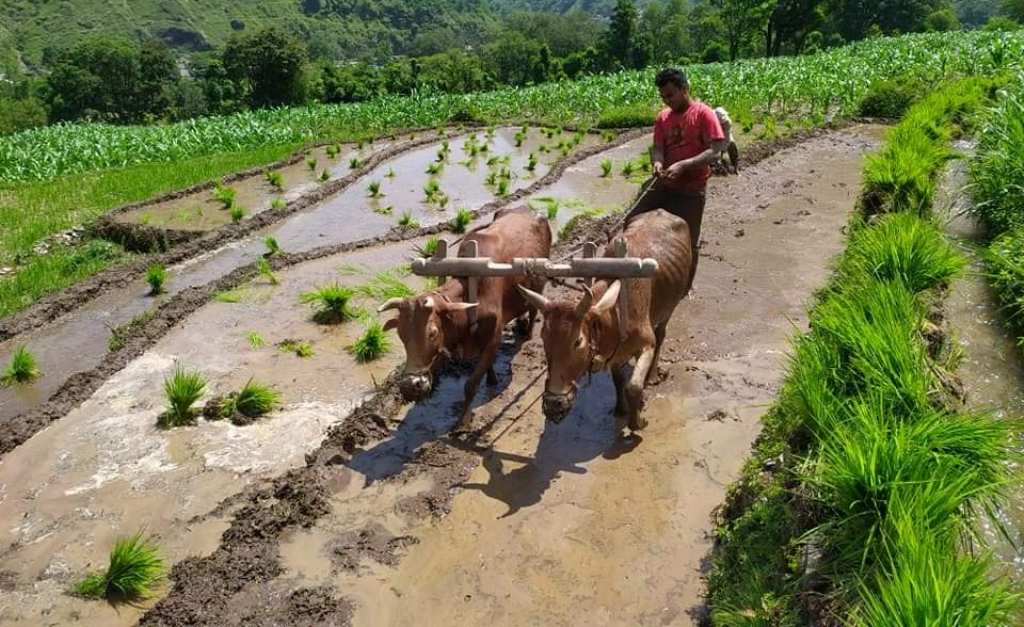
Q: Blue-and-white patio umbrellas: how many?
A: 0